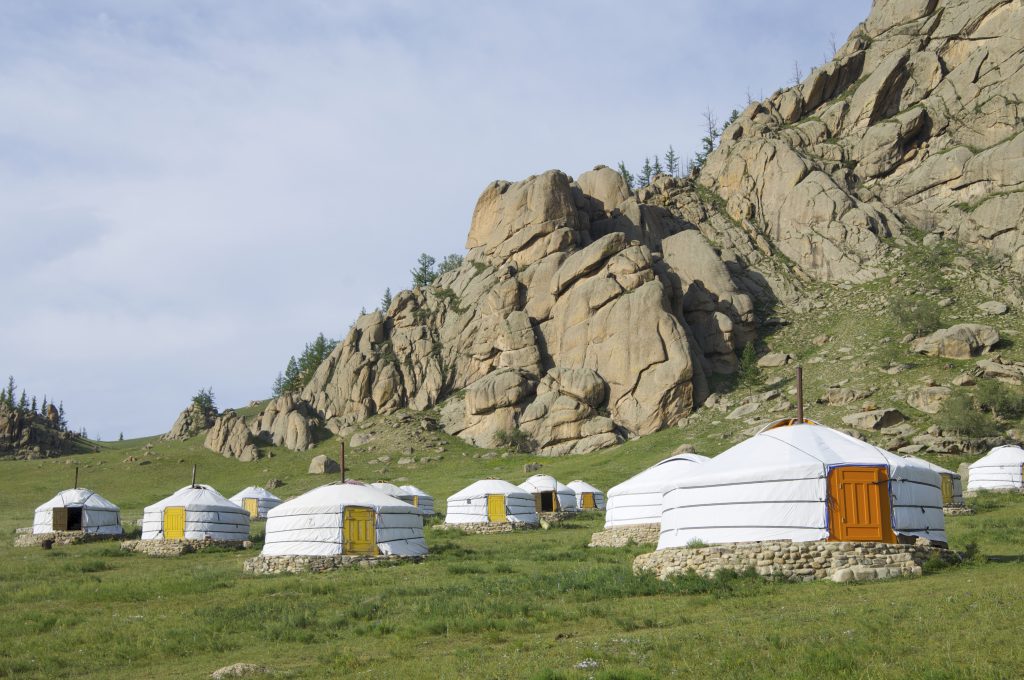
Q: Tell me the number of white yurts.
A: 13